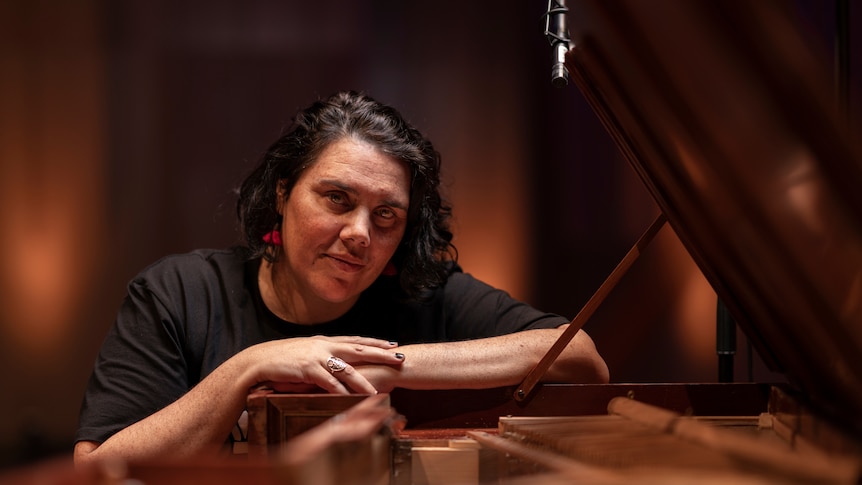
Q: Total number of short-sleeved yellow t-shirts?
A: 0